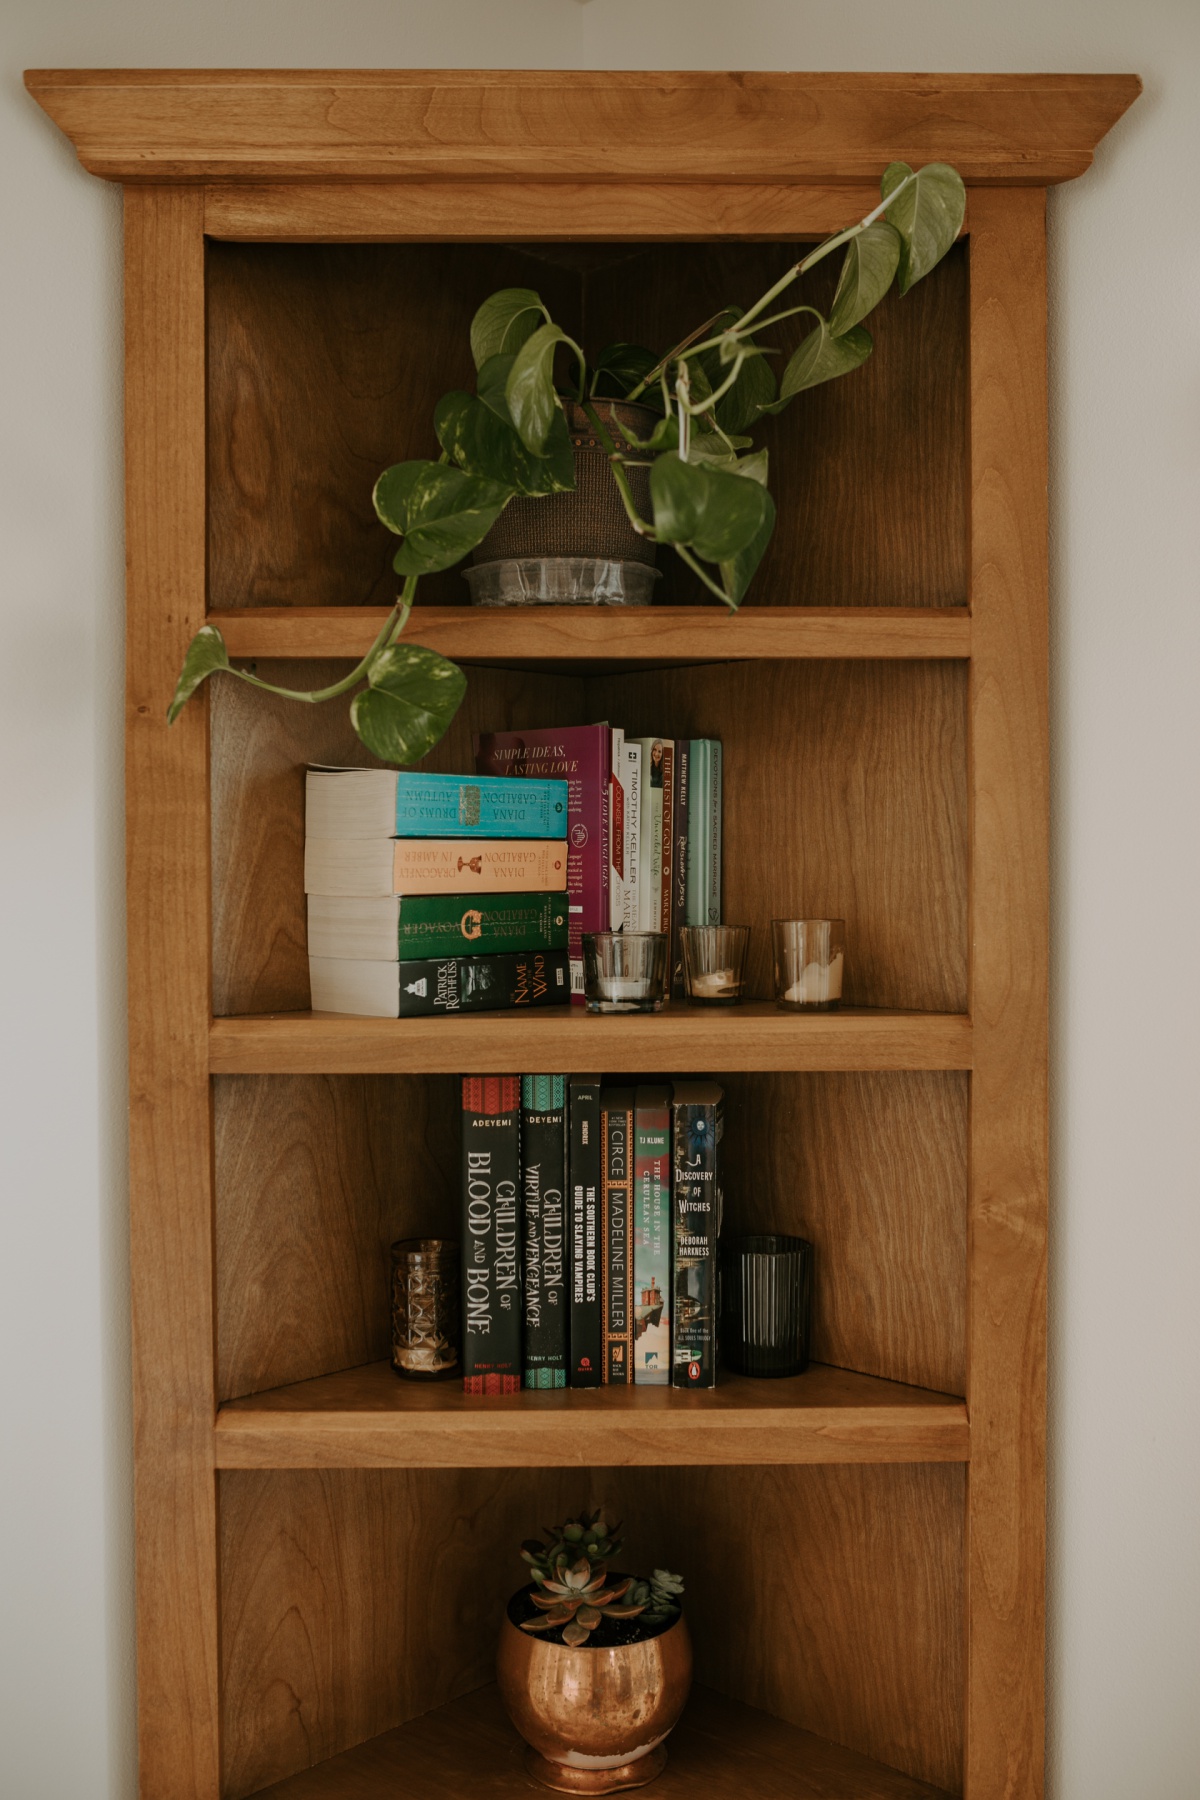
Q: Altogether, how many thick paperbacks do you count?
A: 4